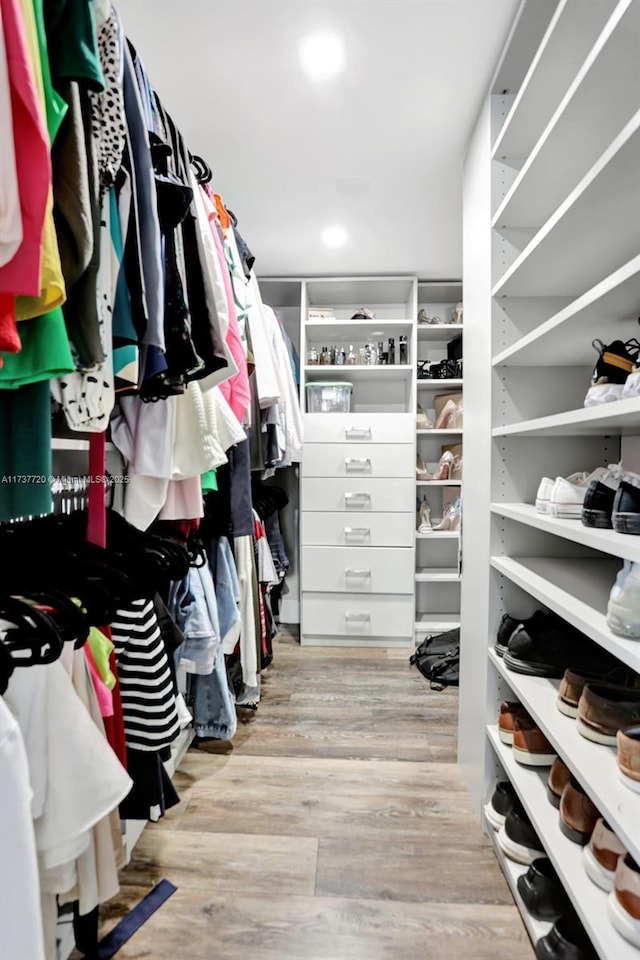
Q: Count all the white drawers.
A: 6